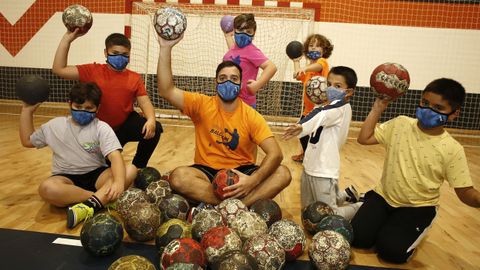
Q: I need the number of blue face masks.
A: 7